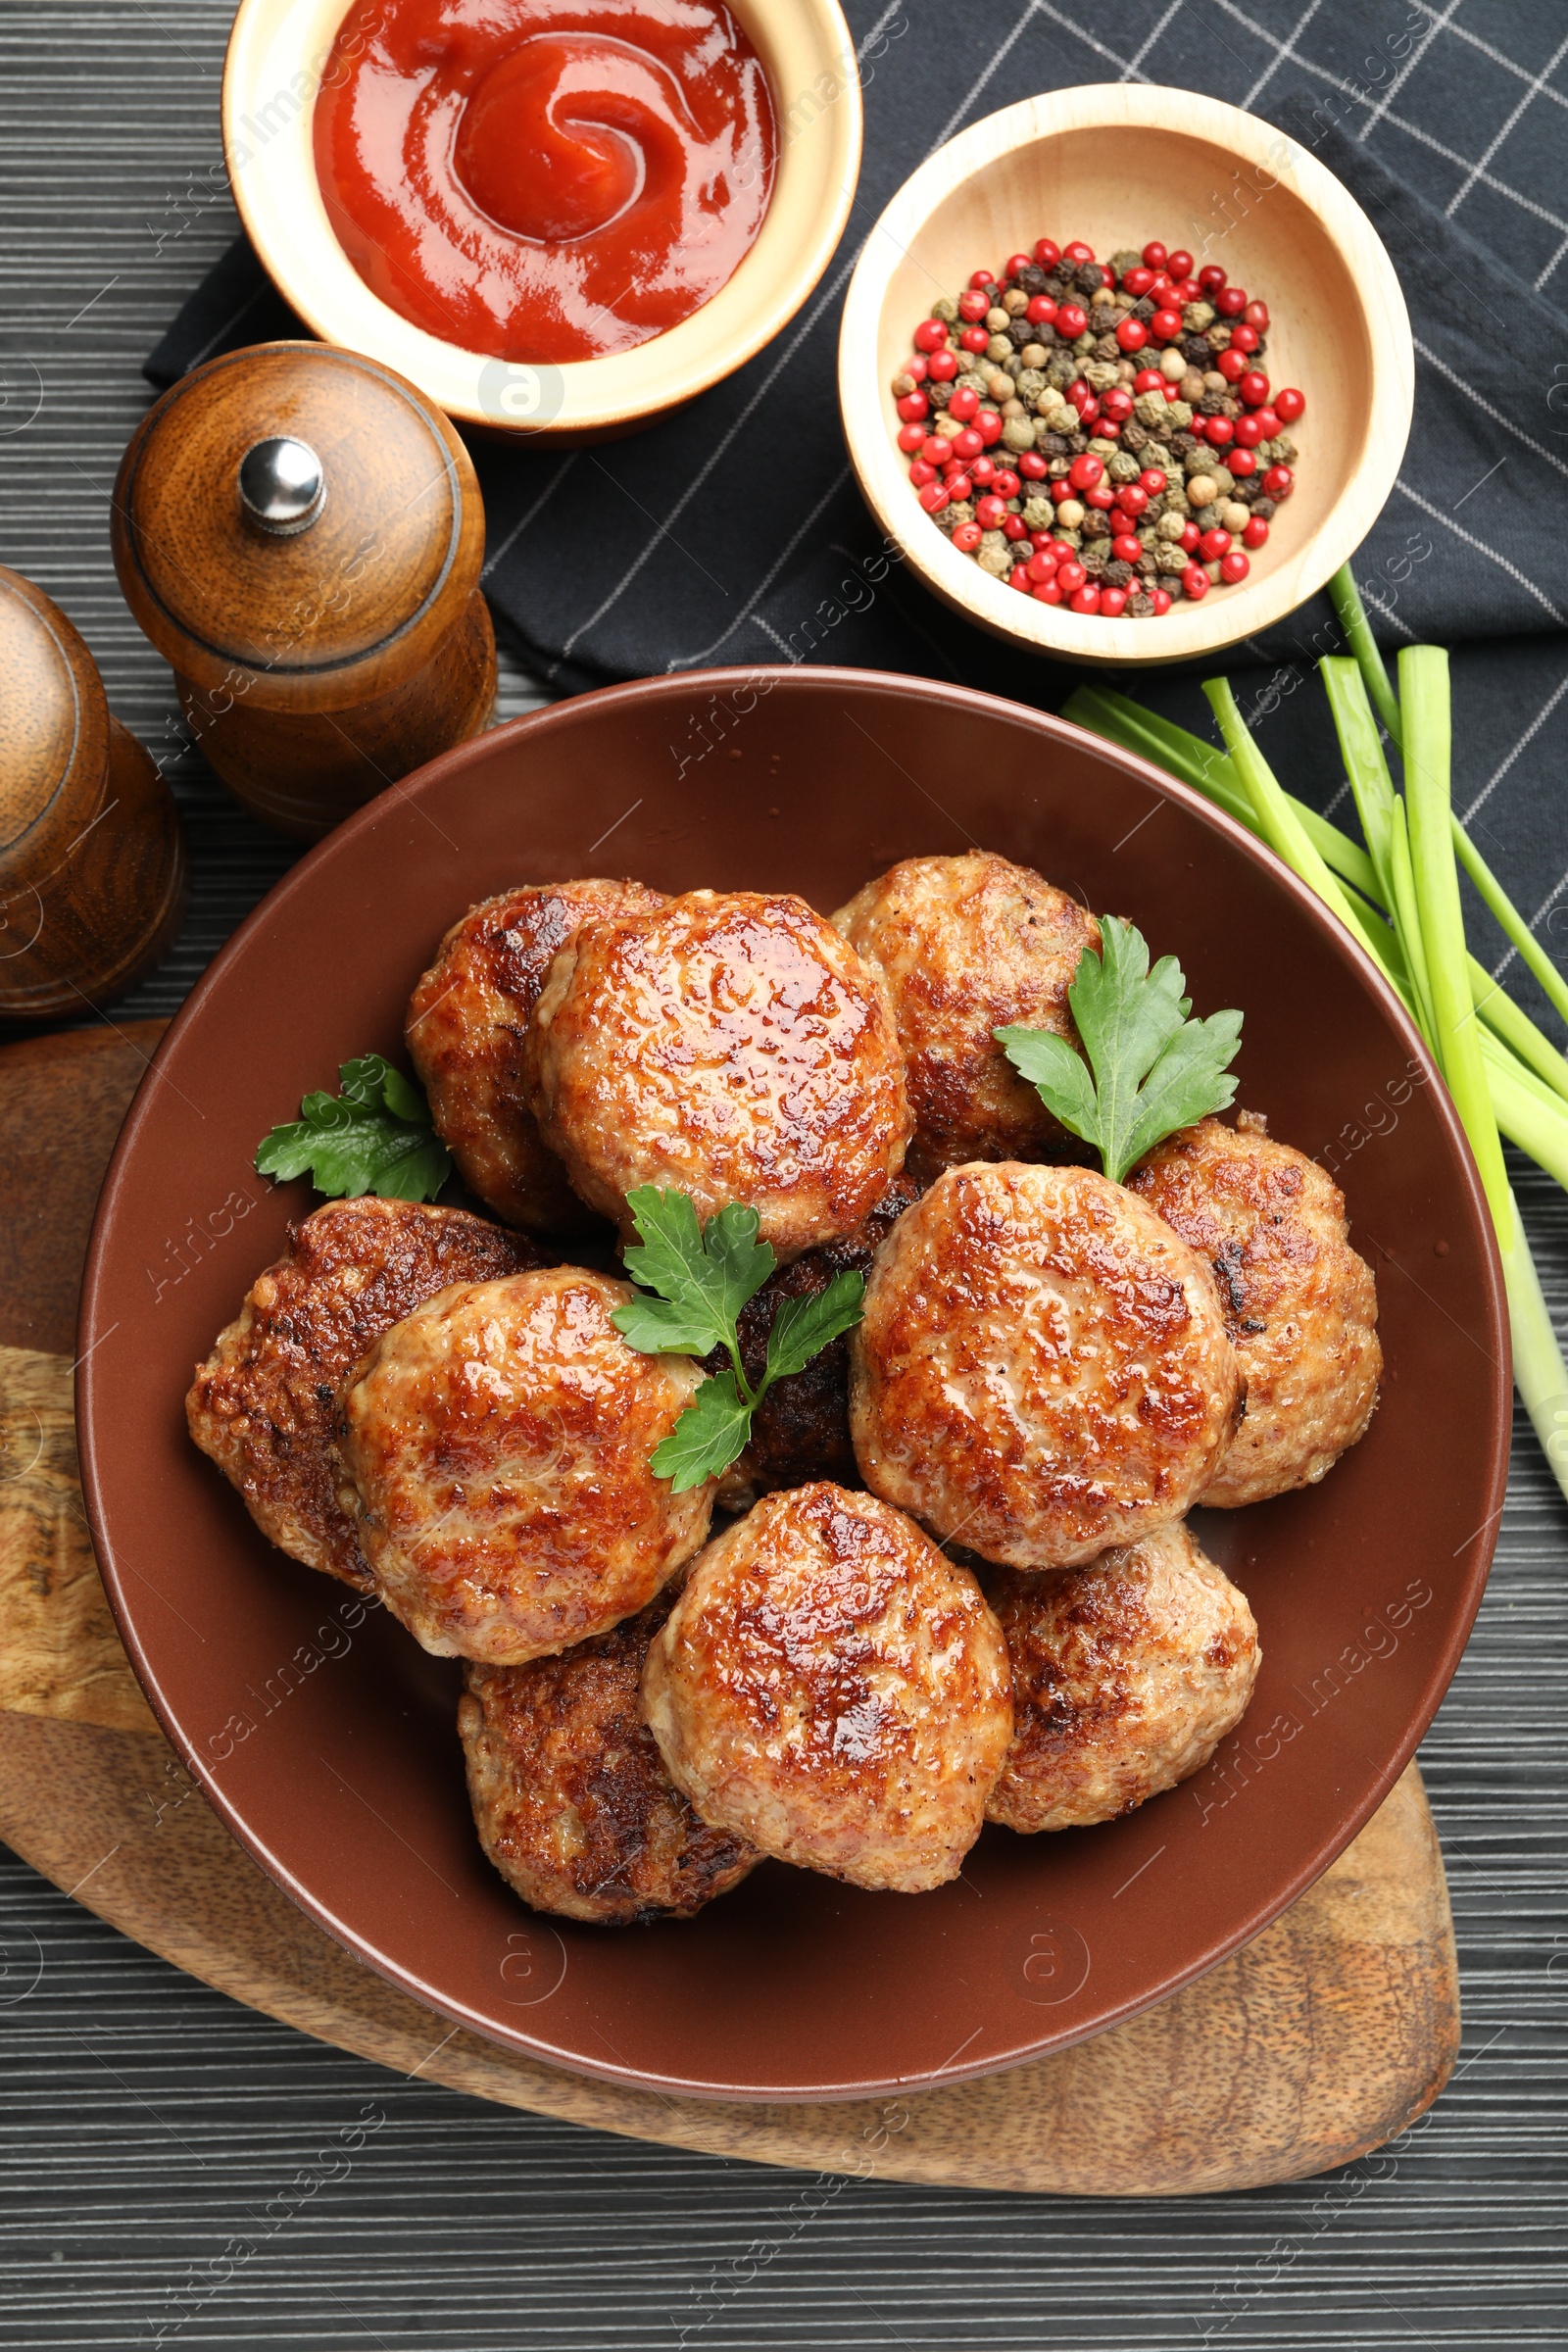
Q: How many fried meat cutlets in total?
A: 11